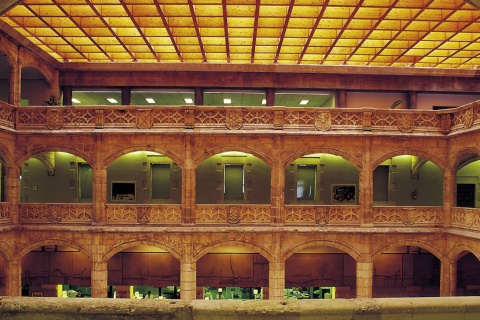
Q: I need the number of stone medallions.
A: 12